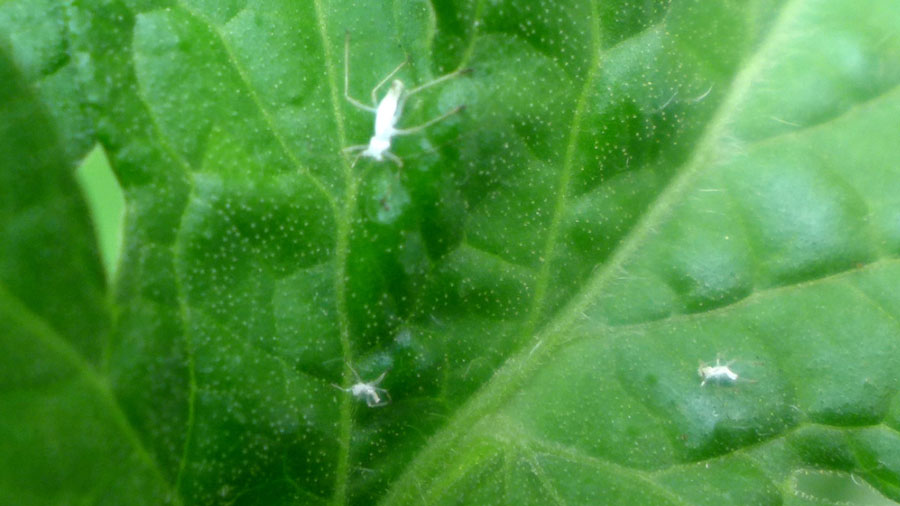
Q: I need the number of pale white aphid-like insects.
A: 3